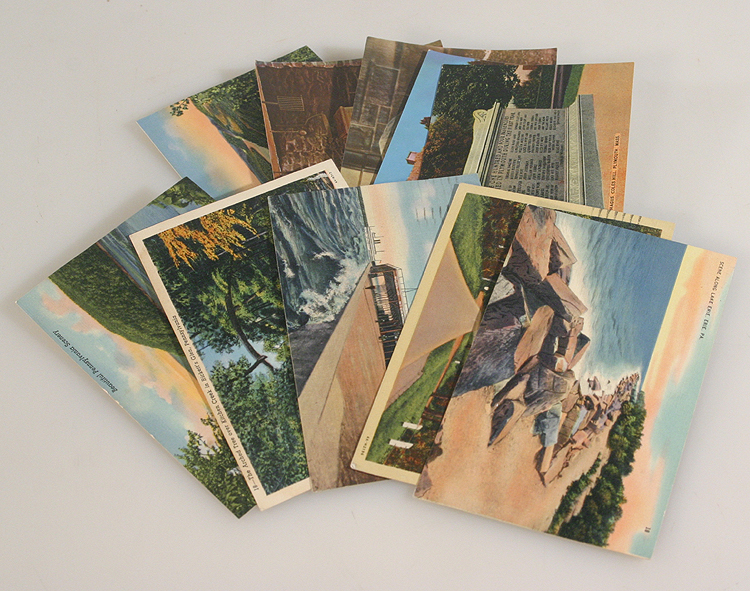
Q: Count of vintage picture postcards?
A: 10